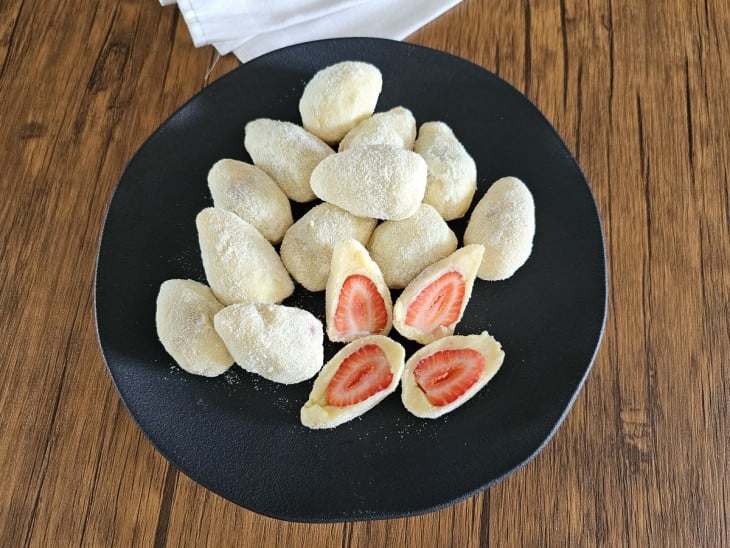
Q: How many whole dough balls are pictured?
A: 12